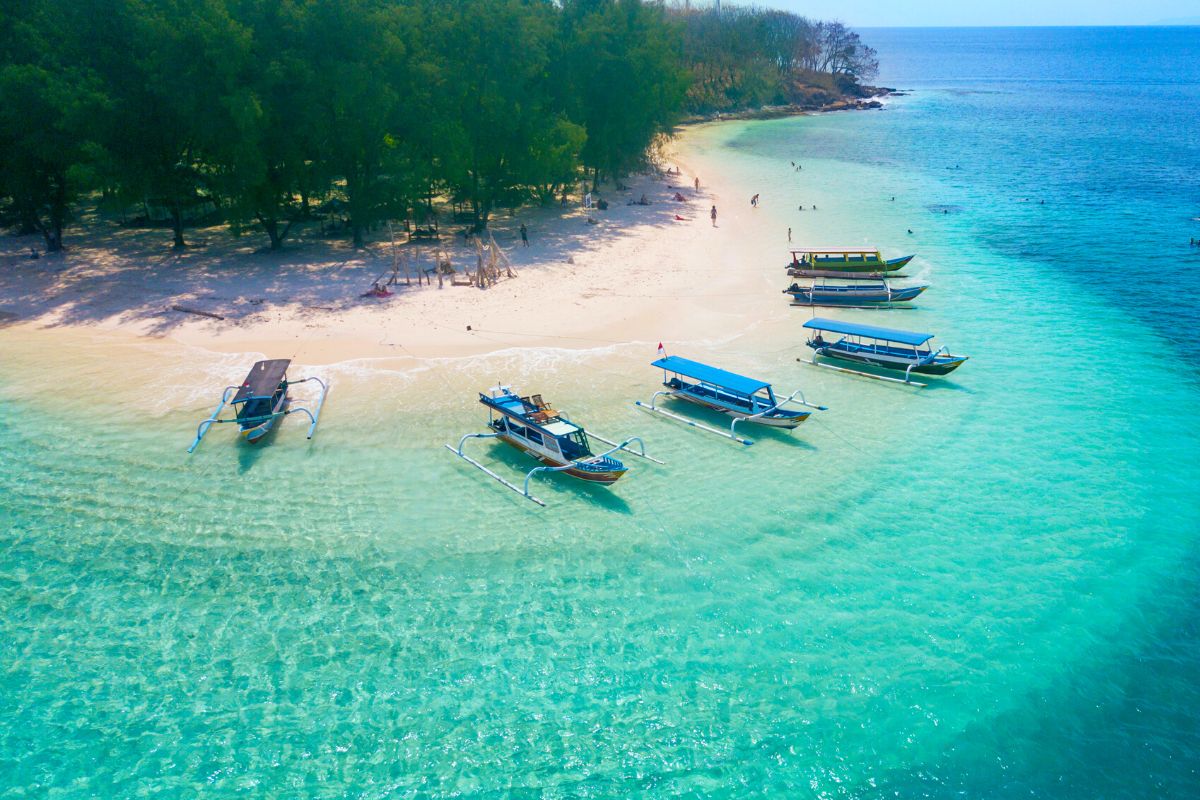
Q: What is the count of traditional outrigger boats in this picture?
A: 6